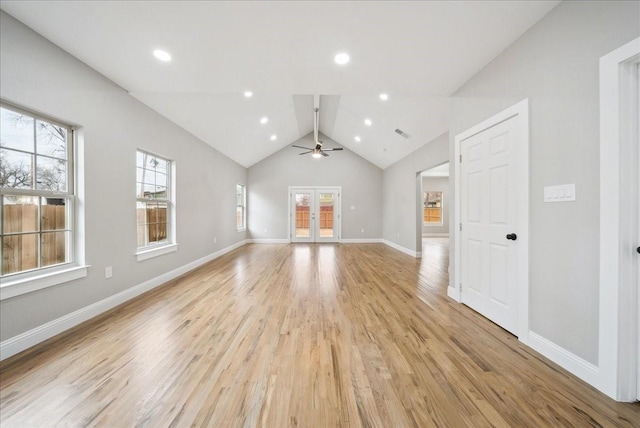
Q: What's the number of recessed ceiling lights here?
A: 8